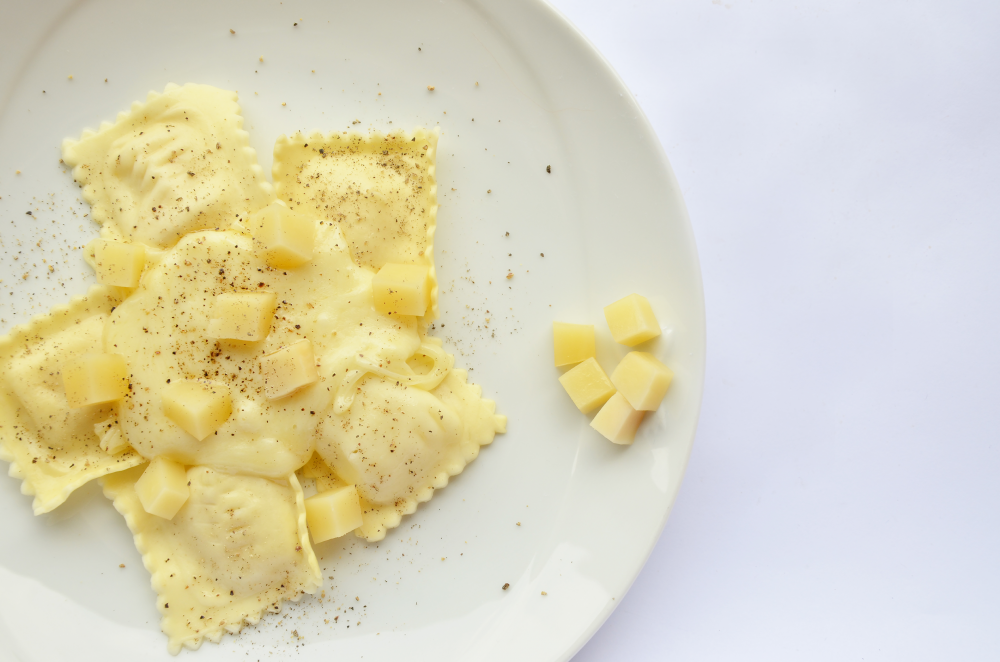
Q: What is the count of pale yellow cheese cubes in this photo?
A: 14